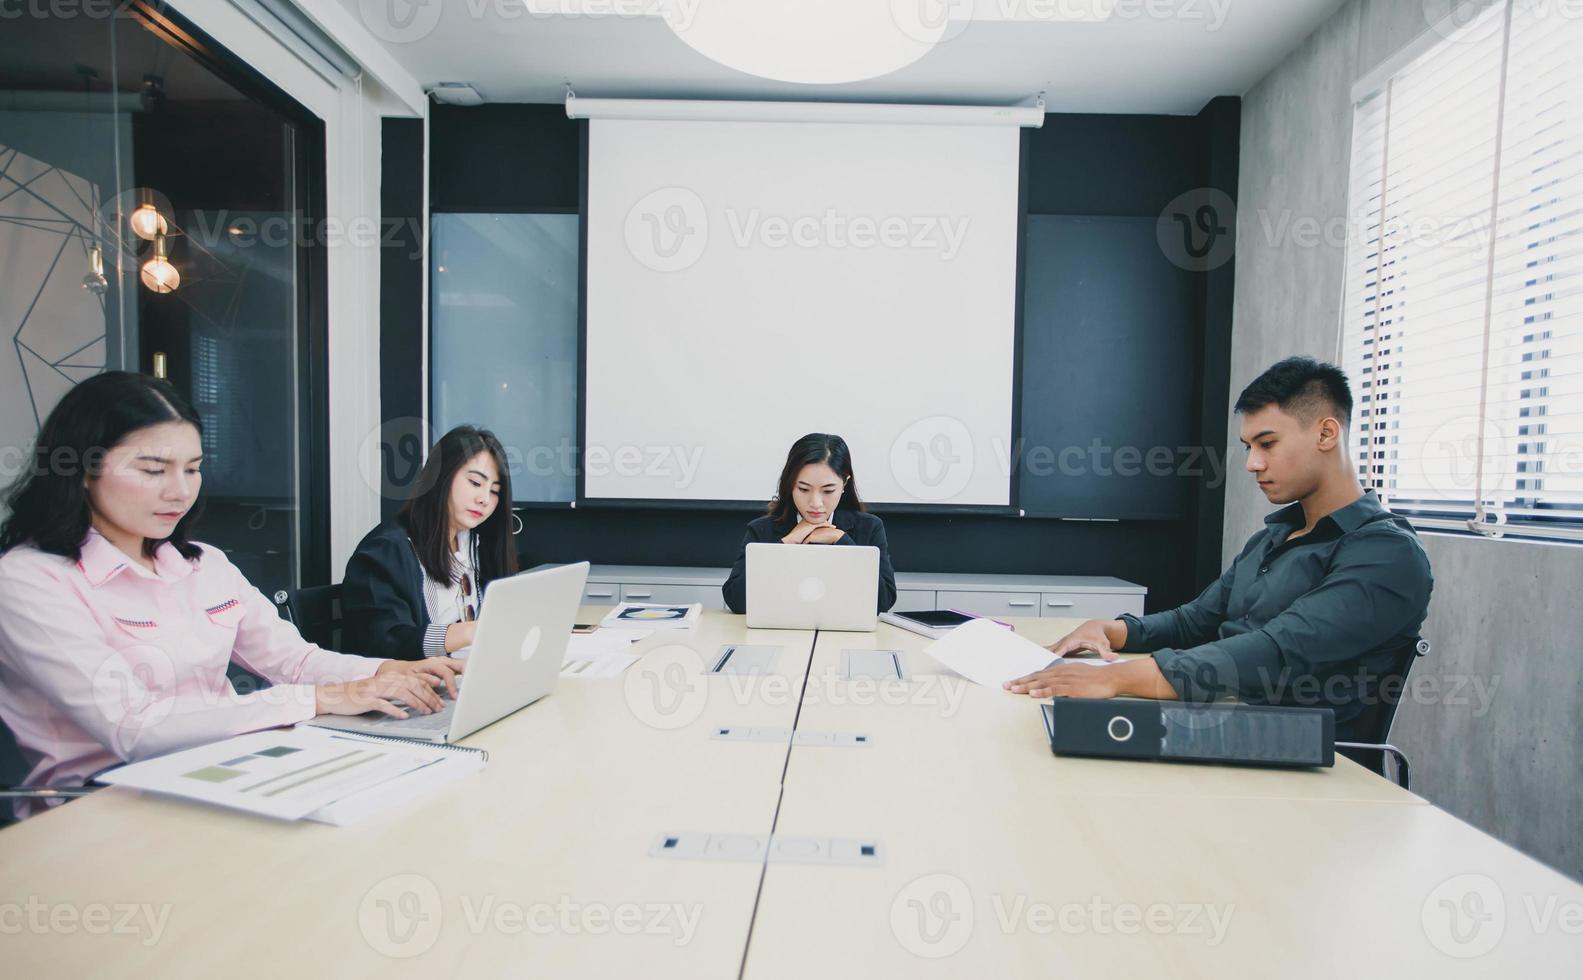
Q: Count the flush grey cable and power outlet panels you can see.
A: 6